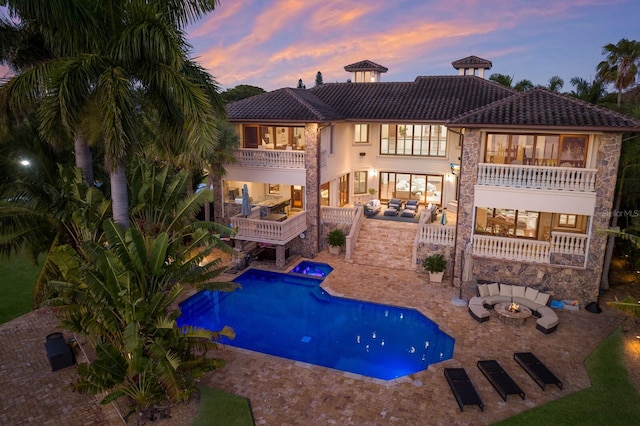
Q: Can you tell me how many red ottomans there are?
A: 0